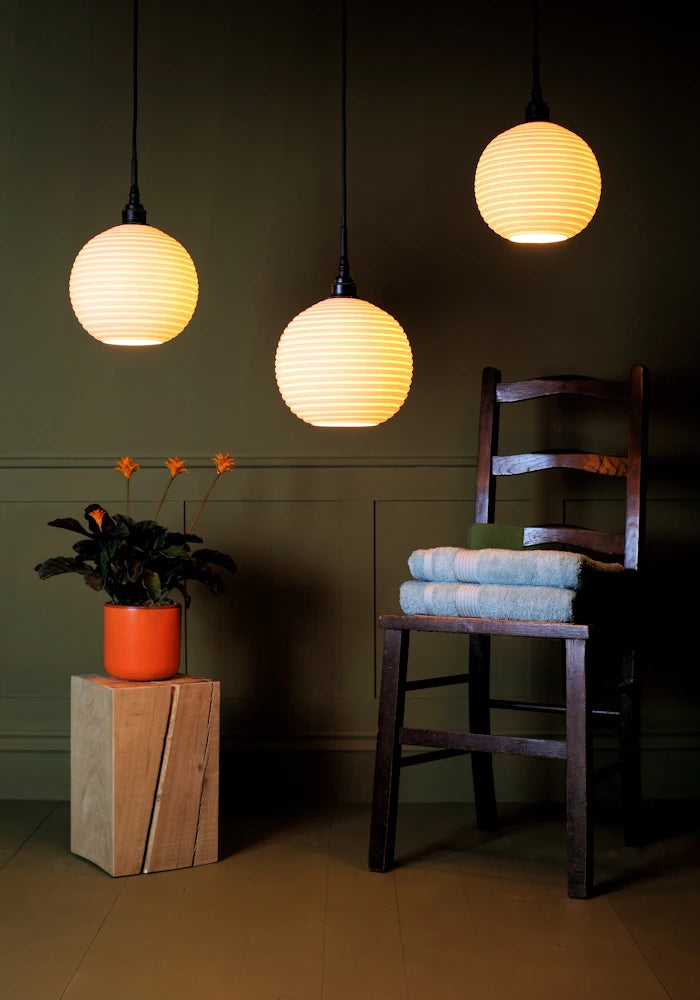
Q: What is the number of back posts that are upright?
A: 2